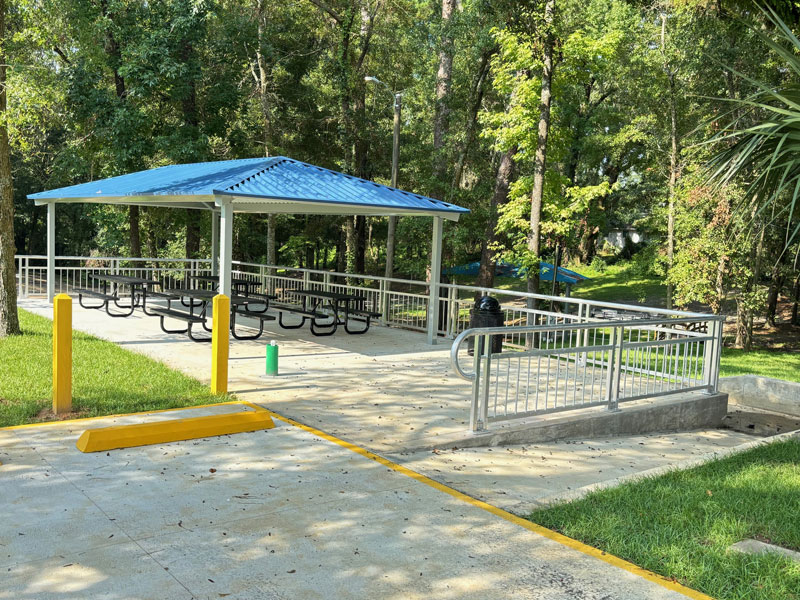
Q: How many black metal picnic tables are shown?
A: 4